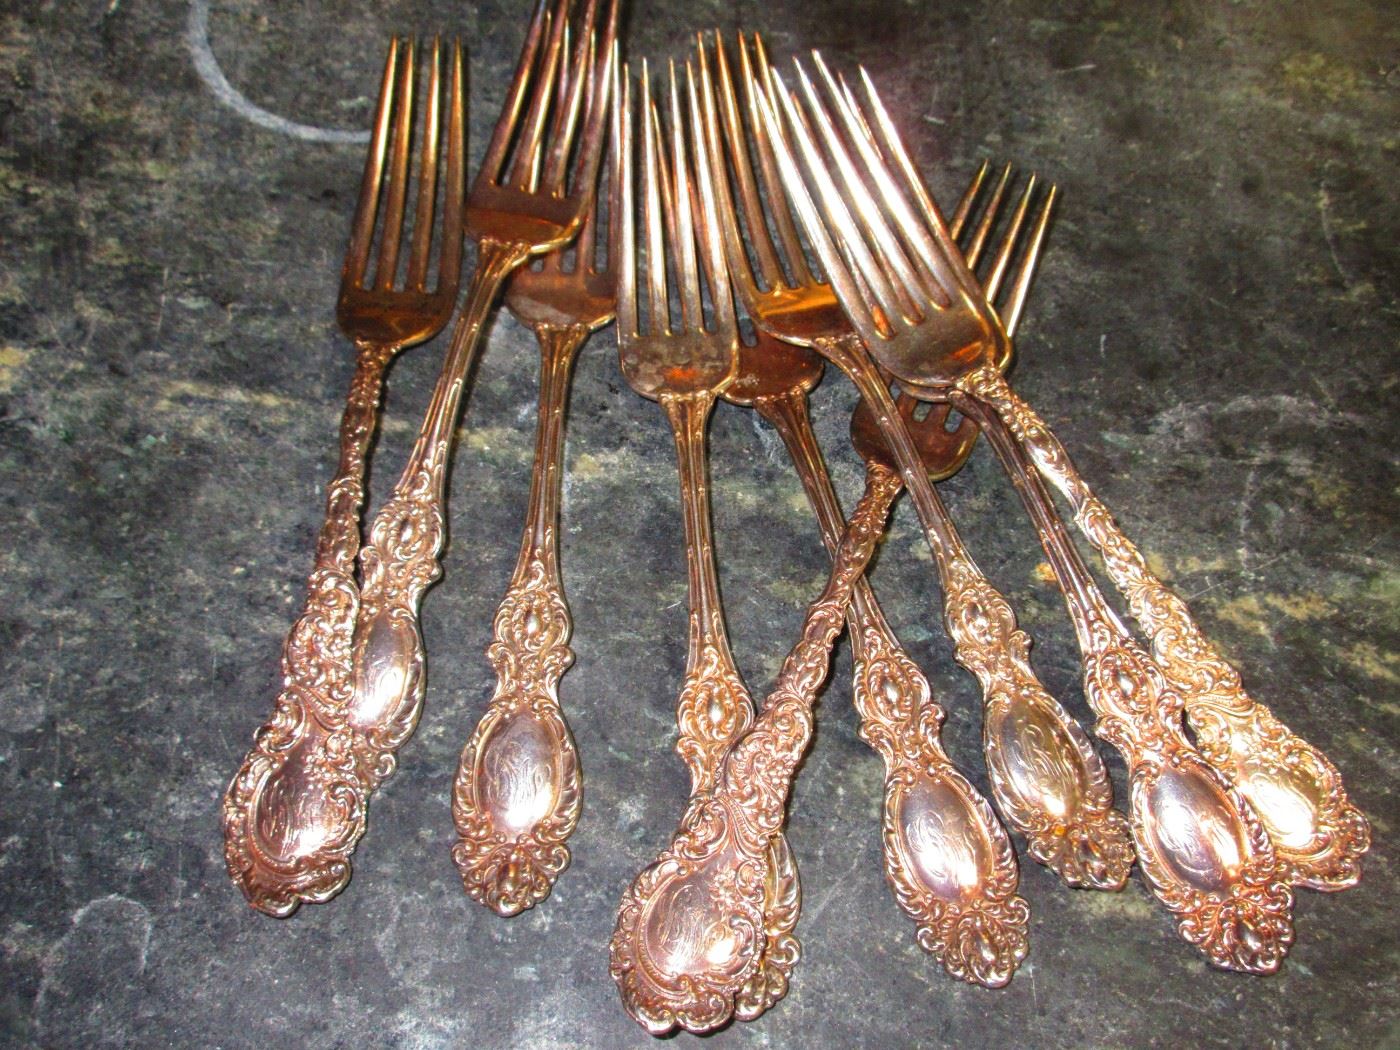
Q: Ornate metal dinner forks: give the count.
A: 9